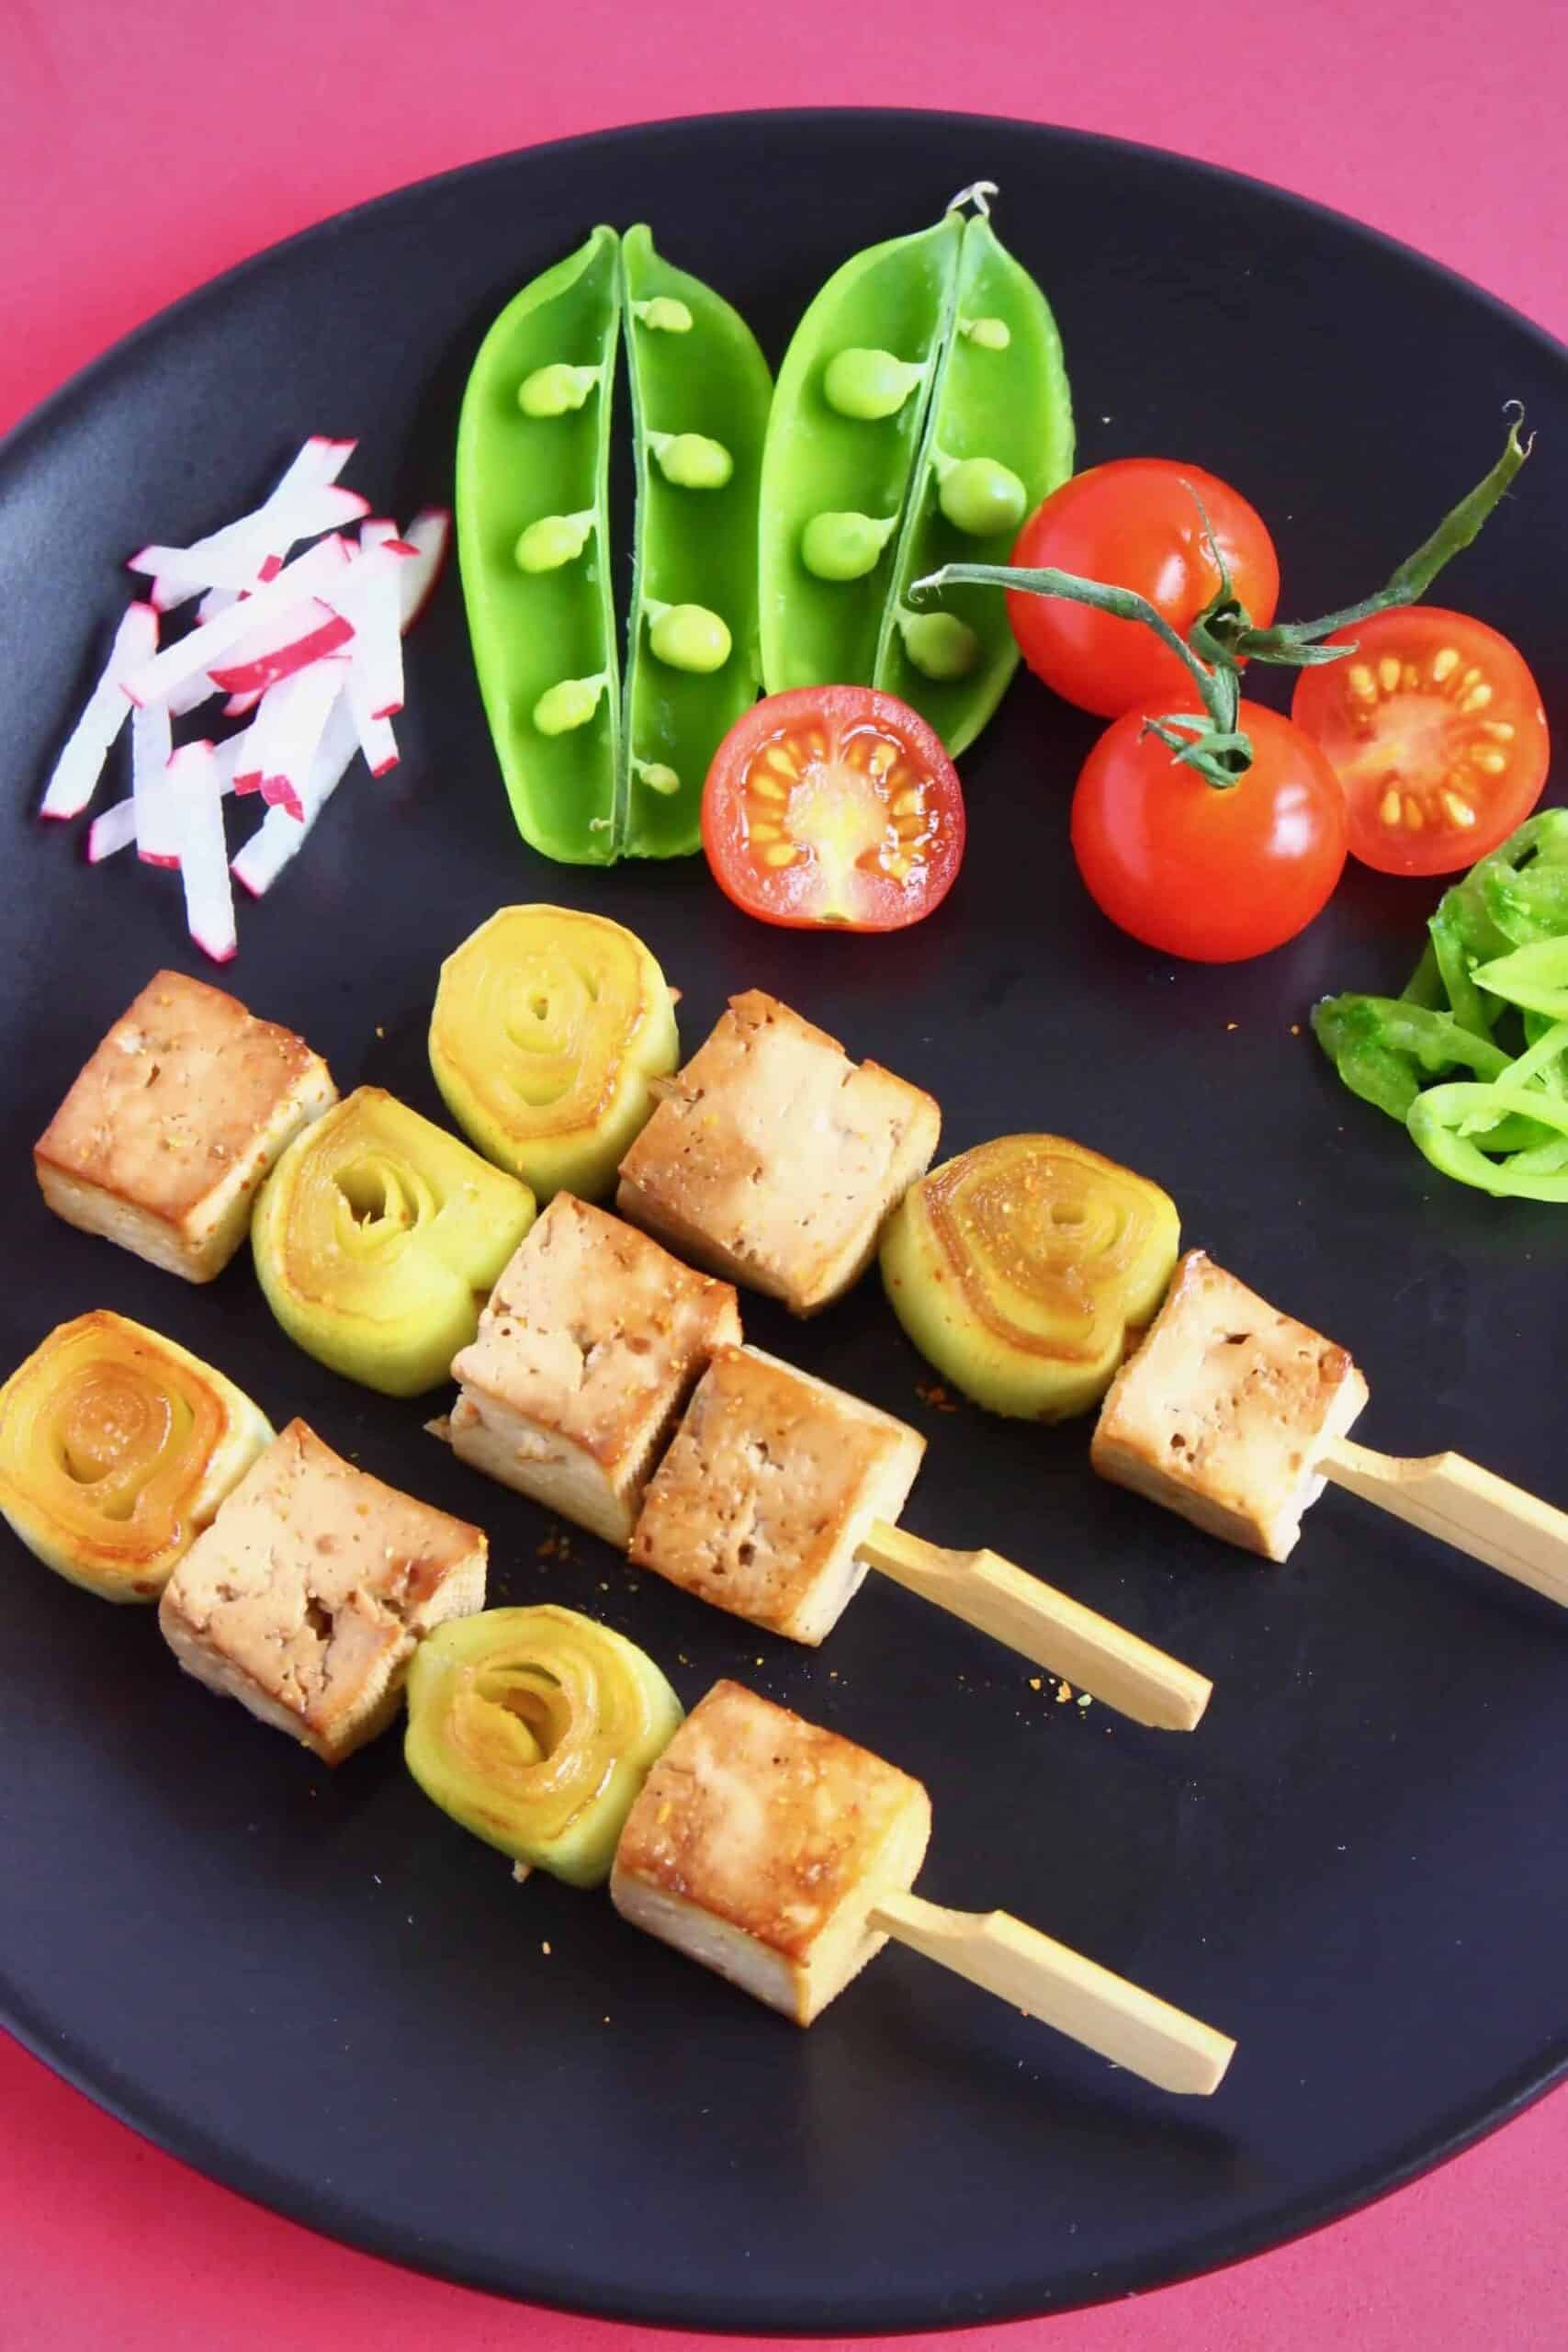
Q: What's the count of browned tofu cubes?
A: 7